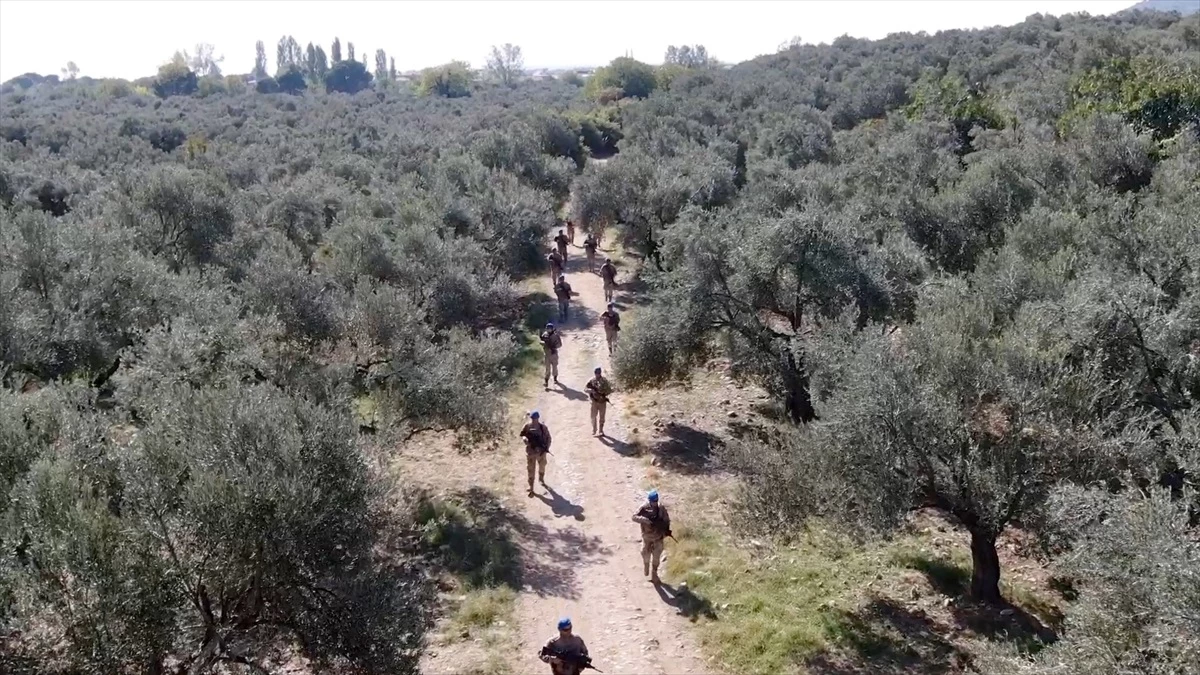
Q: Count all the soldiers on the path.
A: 12